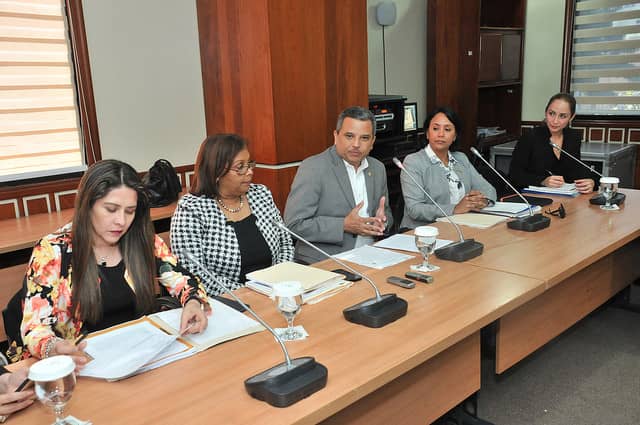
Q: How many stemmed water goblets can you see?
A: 4